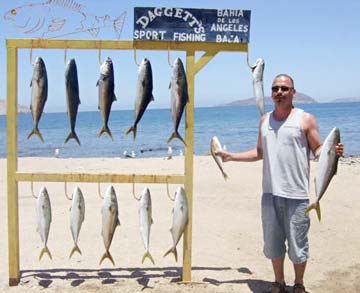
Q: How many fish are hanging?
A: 11